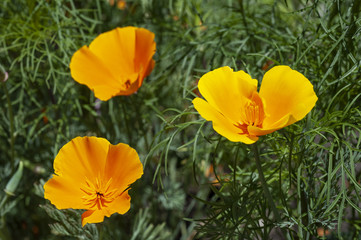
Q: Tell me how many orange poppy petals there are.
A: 12